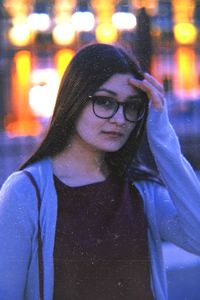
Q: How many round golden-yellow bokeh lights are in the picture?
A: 4